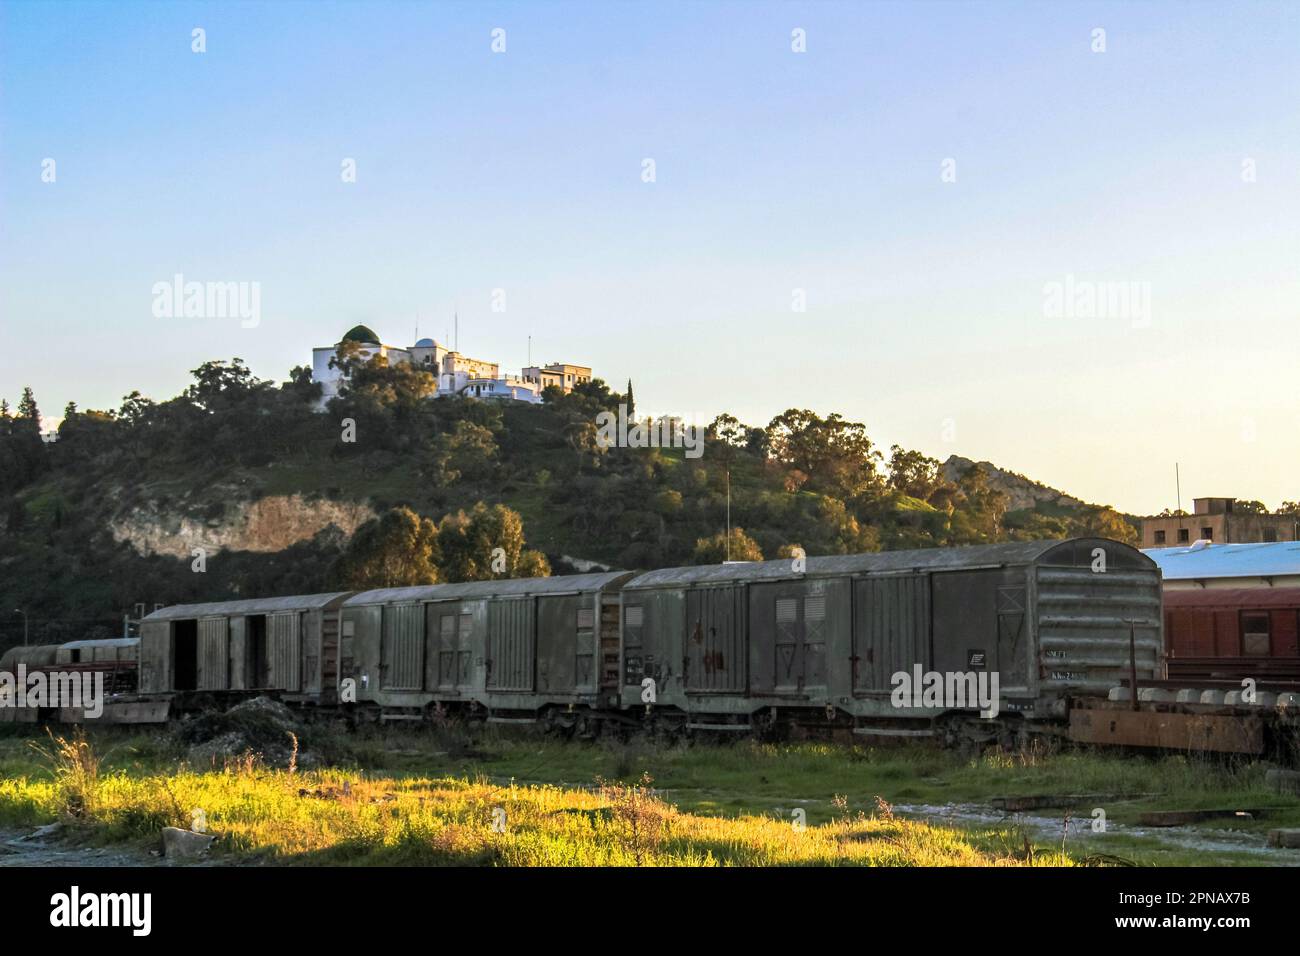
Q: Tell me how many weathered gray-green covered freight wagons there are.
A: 3